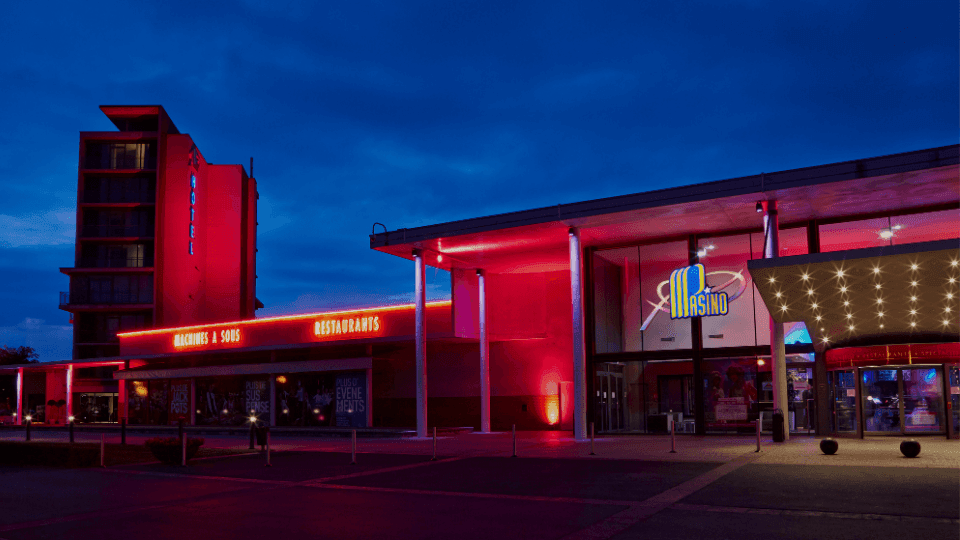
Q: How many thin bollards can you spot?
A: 9